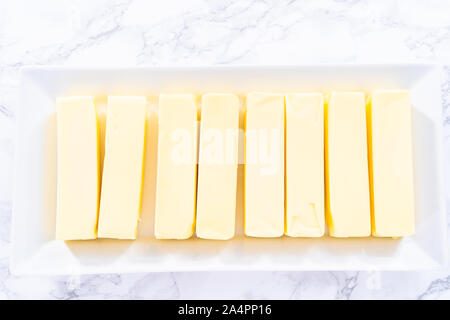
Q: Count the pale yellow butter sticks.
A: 8